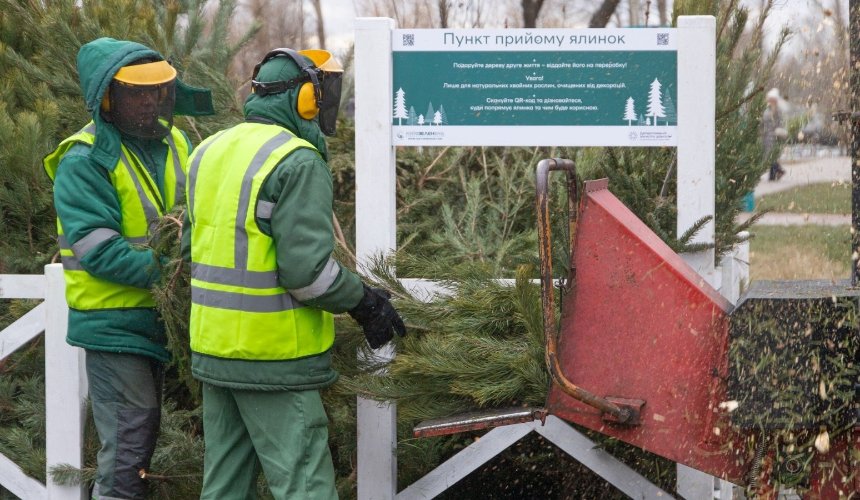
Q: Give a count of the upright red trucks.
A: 0